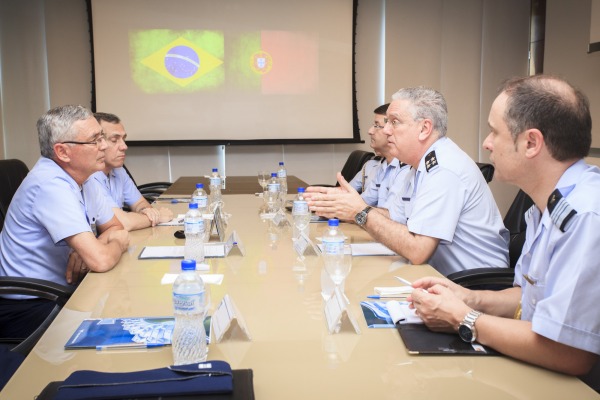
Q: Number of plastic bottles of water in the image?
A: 8